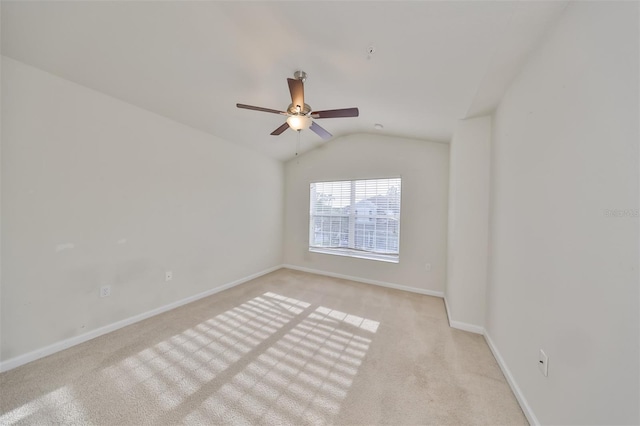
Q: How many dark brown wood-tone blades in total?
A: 5